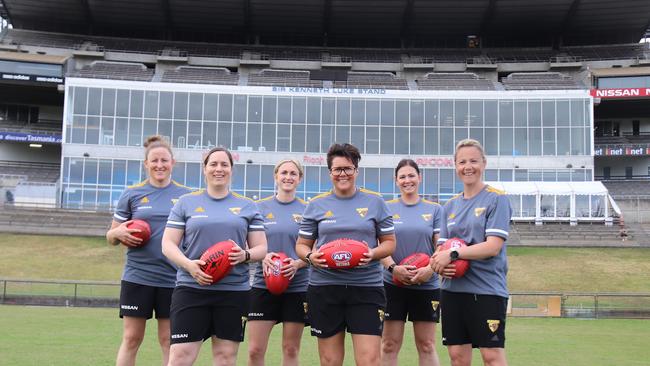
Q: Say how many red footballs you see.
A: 6